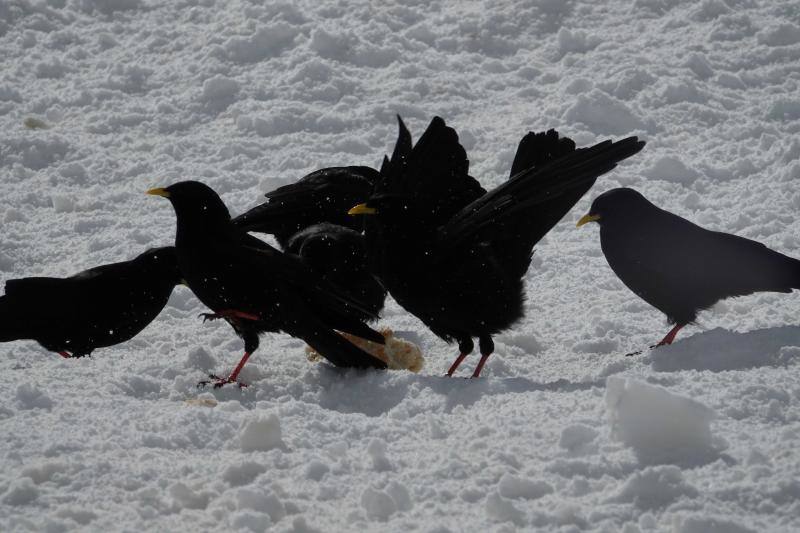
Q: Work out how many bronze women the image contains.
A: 0